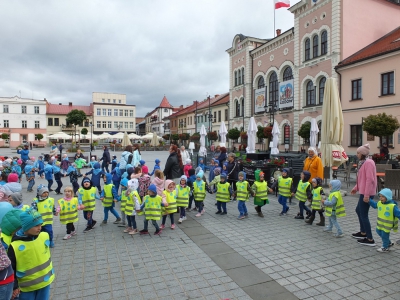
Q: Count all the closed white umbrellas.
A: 5